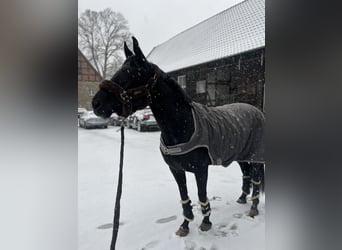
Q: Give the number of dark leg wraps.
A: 4